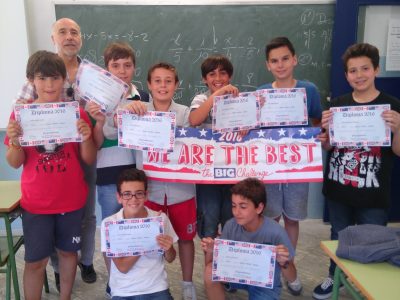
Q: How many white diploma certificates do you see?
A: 8